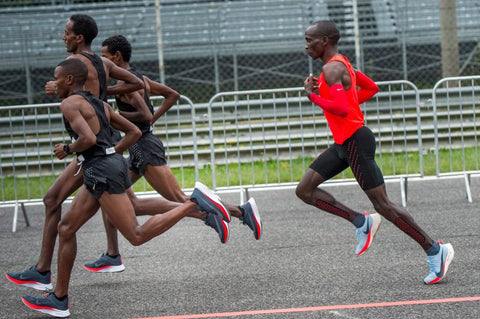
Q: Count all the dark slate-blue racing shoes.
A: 6